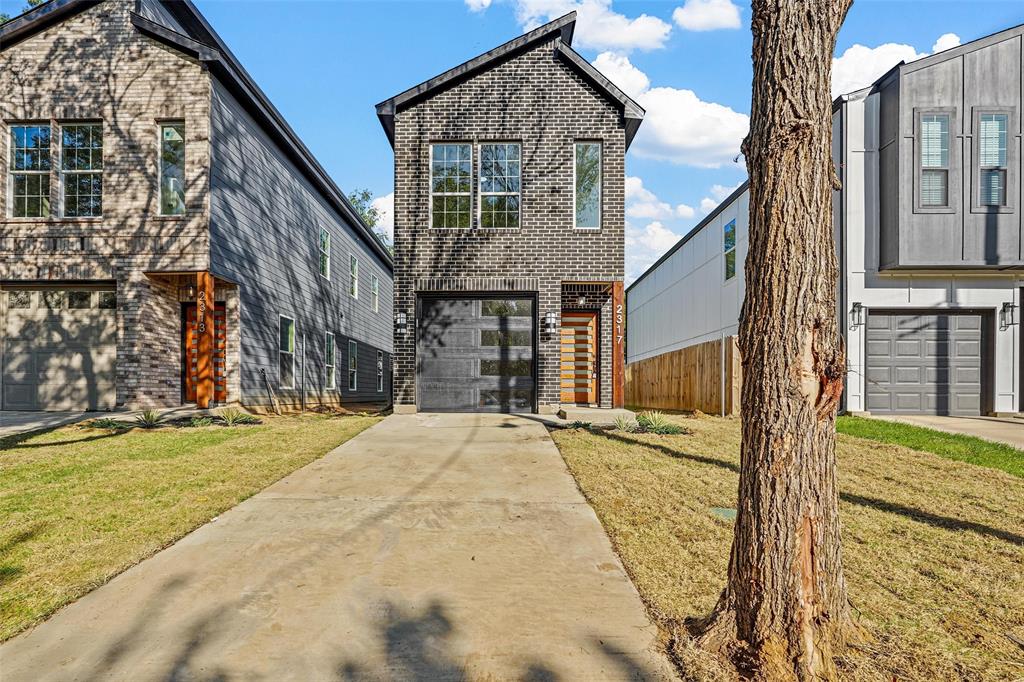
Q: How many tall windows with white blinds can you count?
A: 2